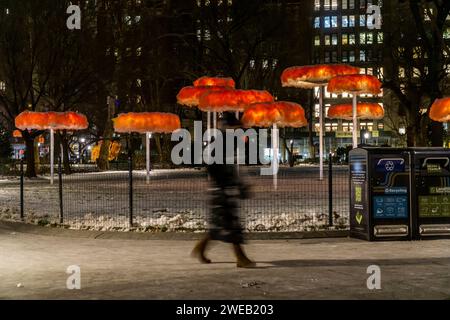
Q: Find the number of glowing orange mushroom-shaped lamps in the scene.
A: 10